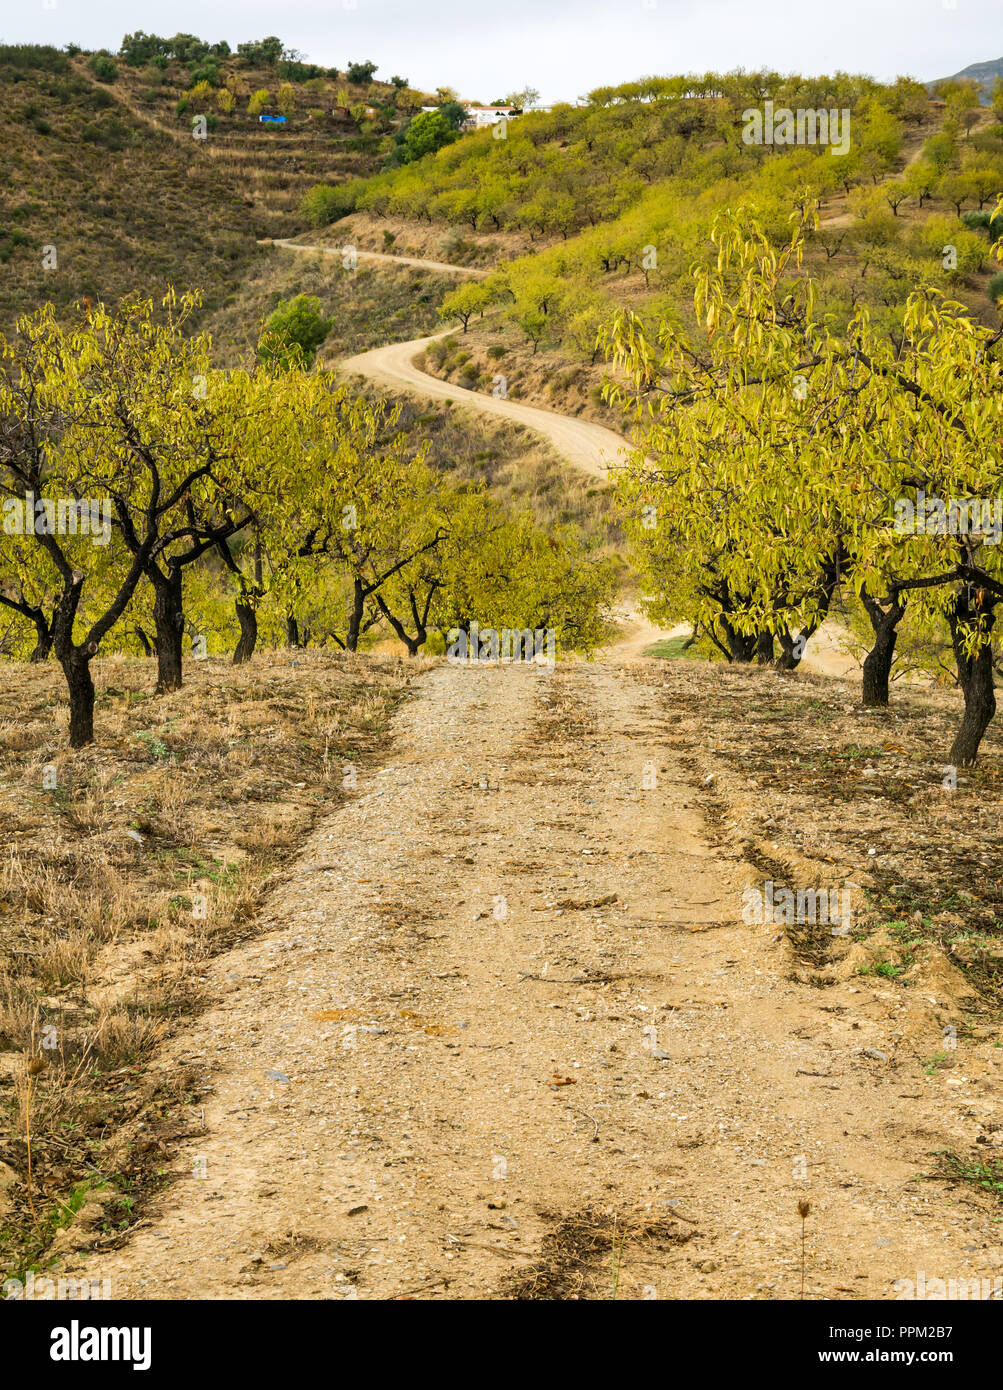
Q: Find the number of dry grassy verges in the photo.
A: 2